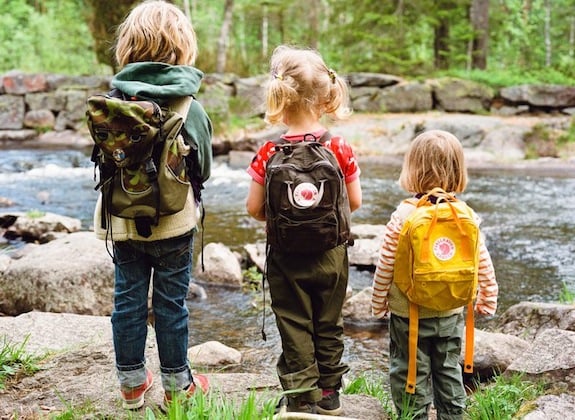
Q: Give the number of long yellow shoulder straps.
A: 2